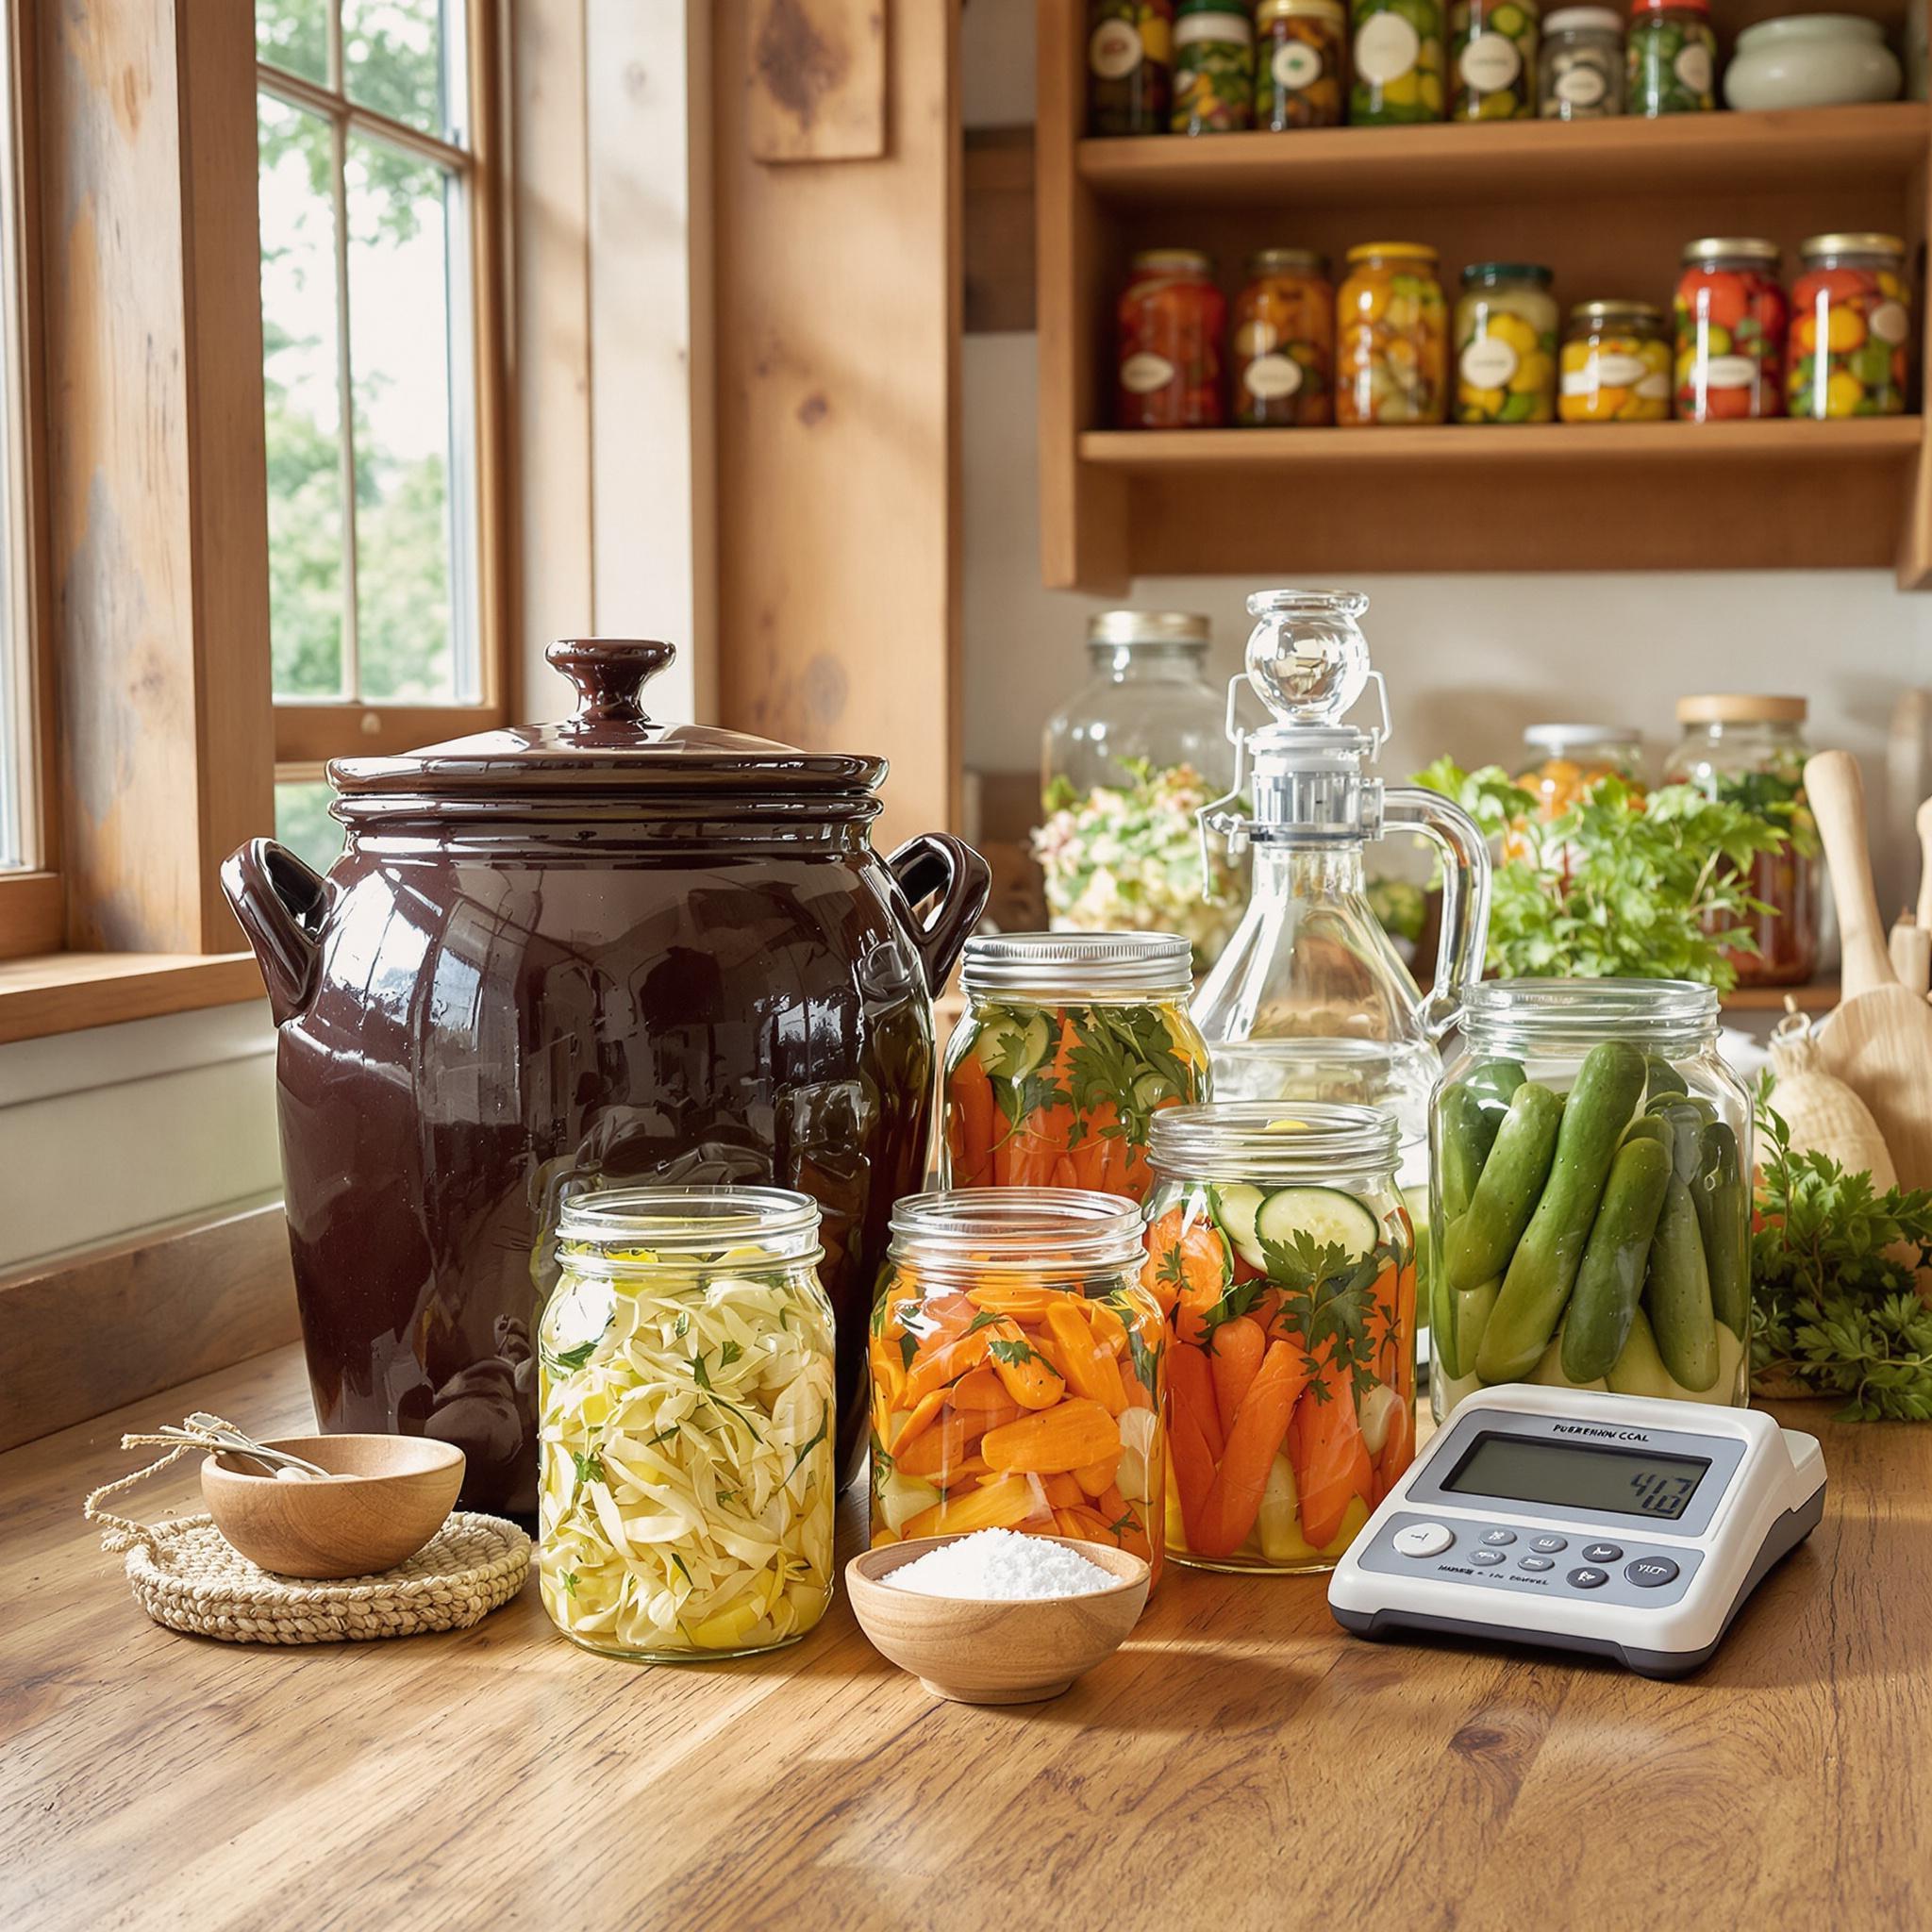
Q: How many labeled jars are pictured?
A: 12